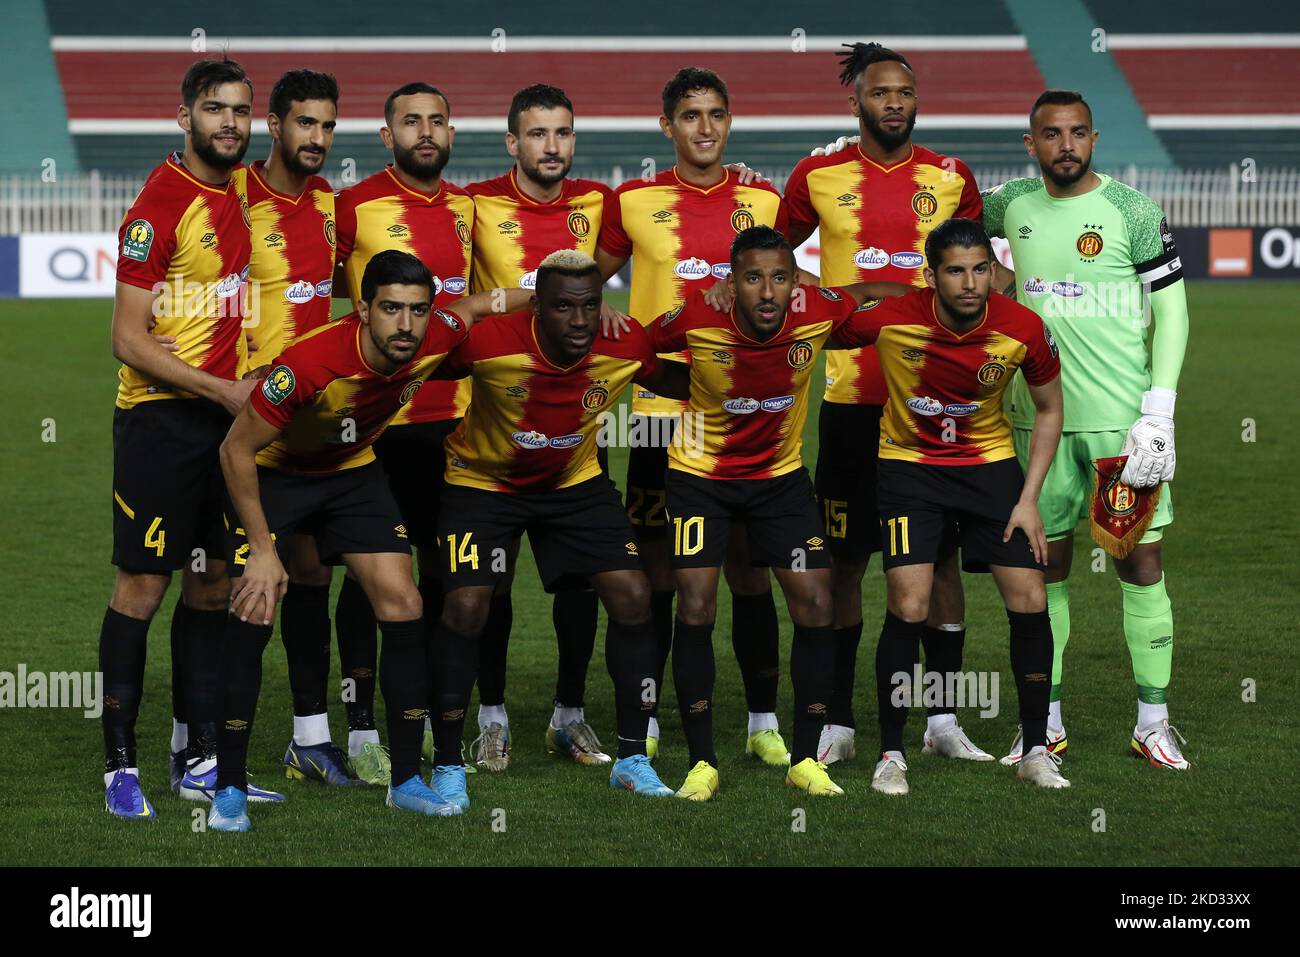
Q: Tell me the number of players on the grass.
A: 11